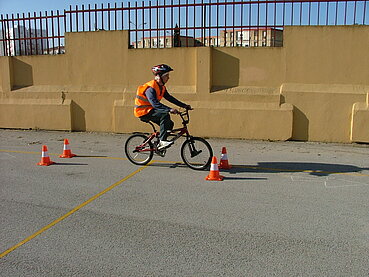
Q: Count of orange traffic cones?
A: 4